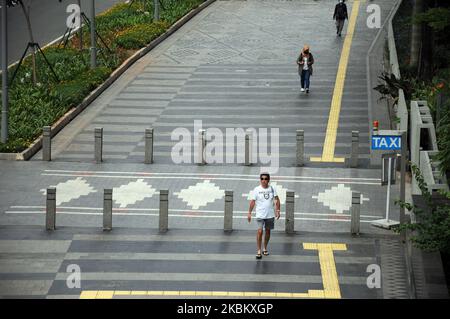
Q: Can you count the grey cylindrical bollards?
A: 13